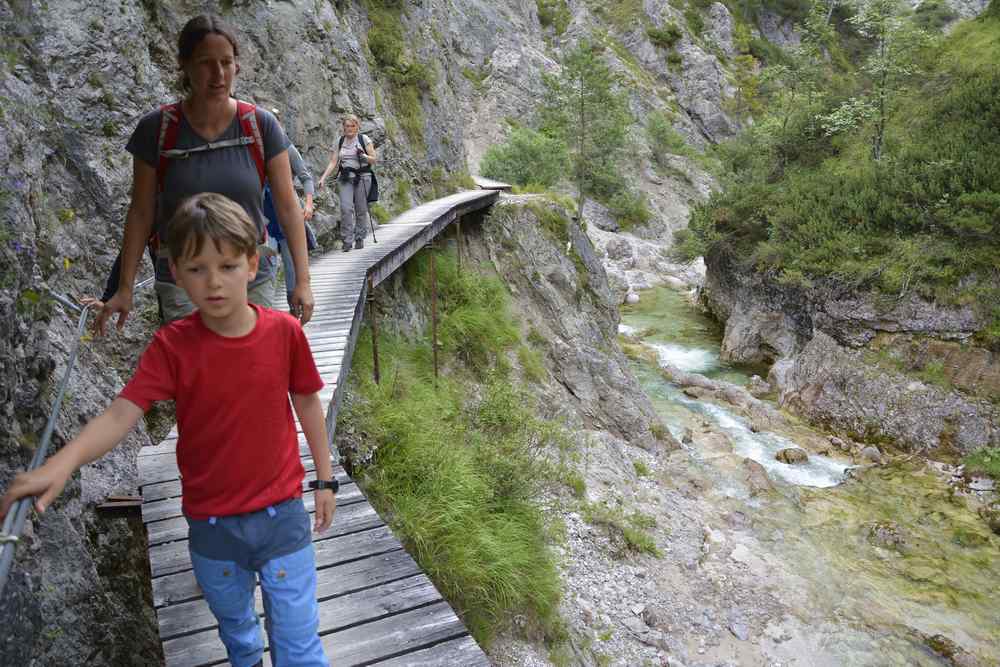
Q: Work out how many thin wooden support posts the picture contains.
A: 3